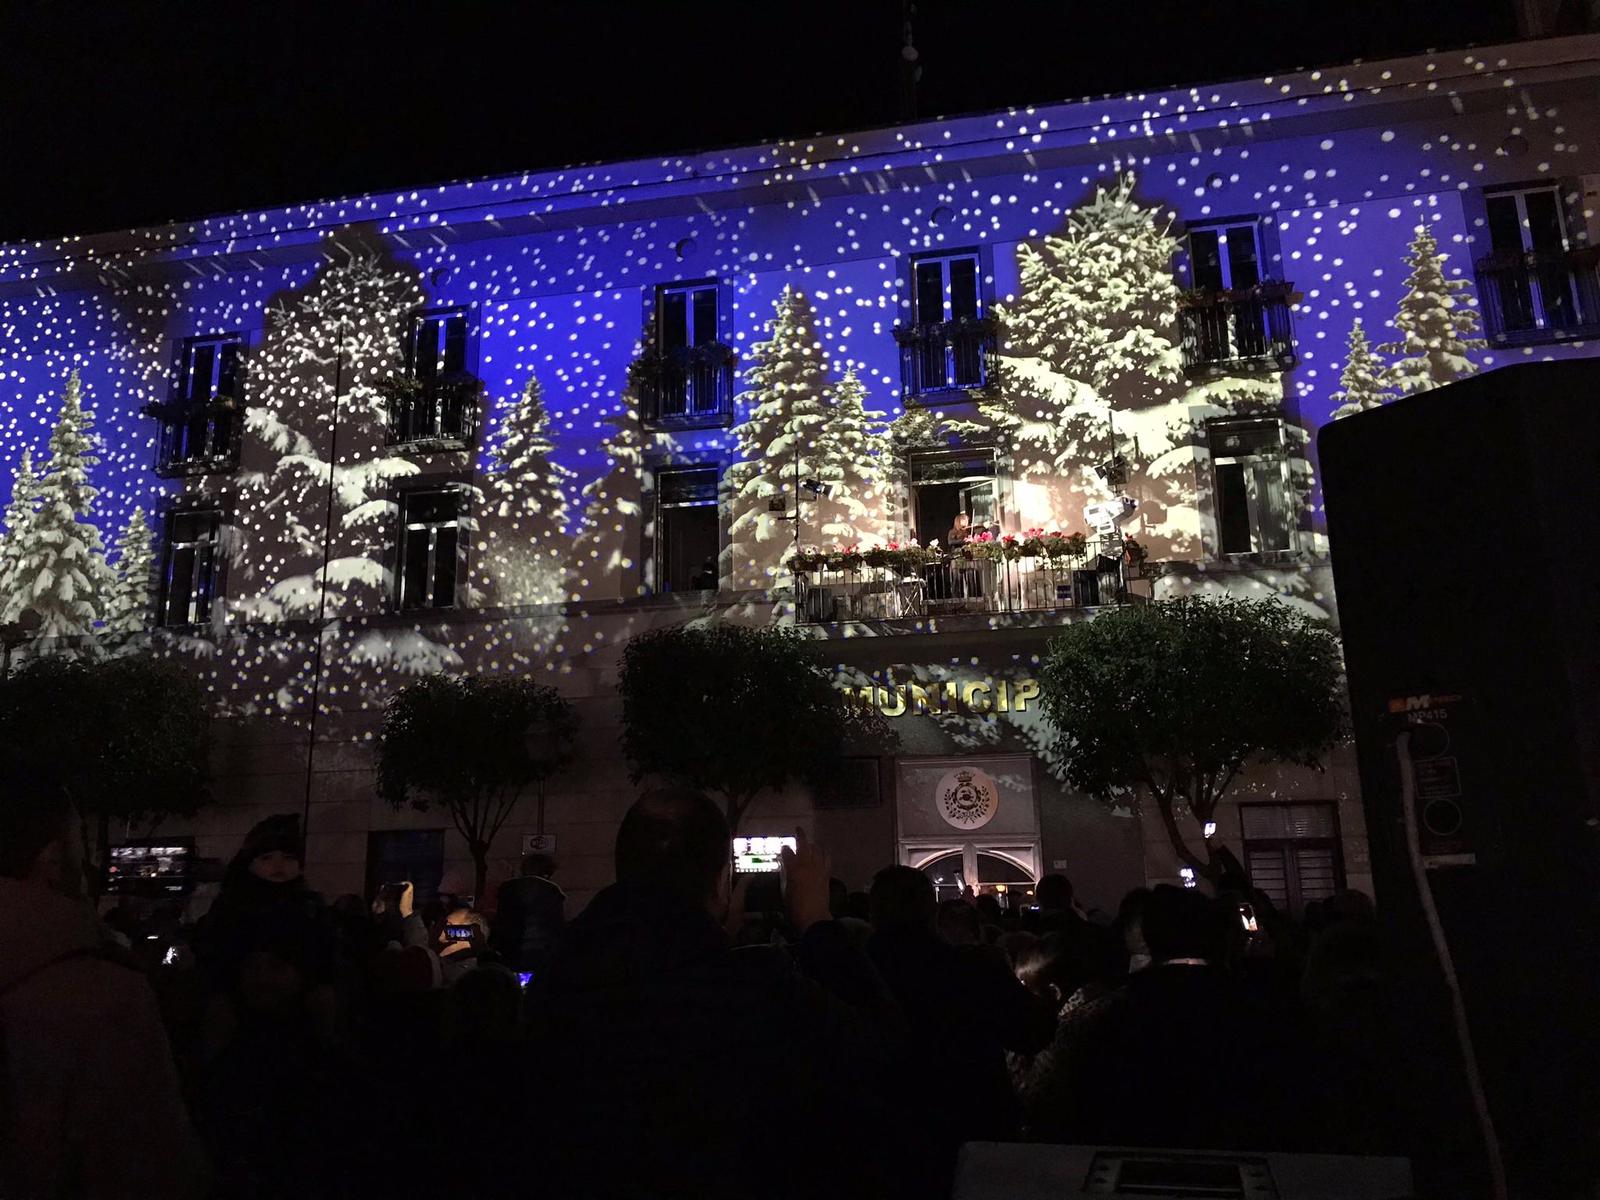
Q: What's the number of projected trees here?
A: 11